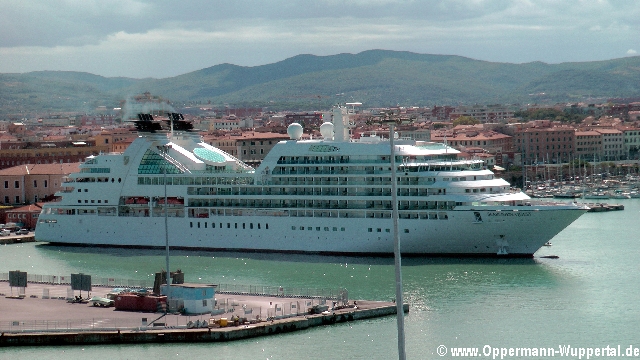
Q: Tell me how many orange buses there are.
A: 0